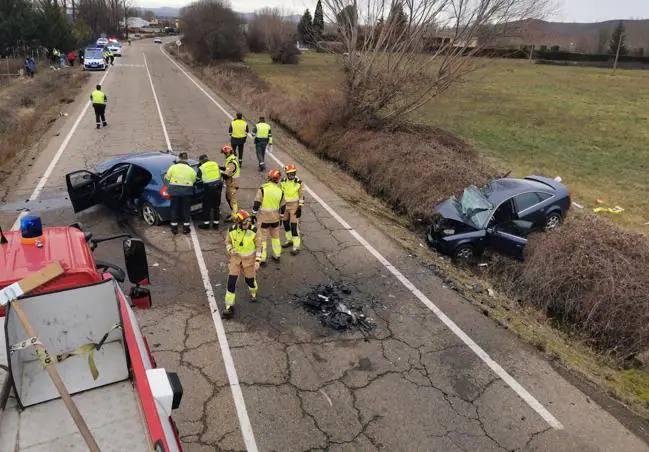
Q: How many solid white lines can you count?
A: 3